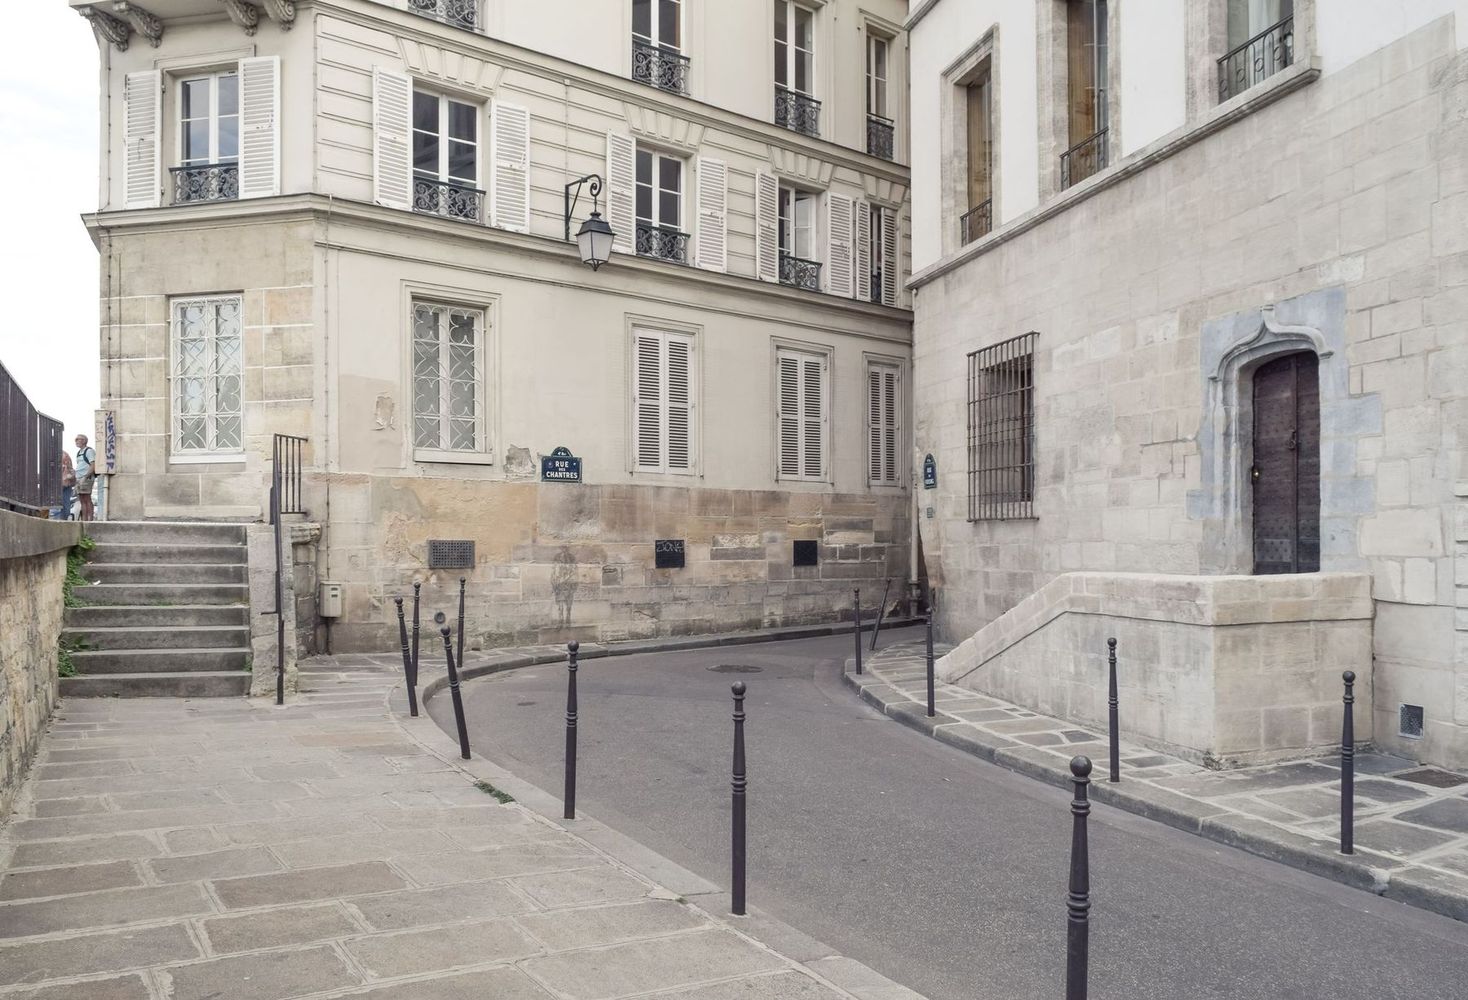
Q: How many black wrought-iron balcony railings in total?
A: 12